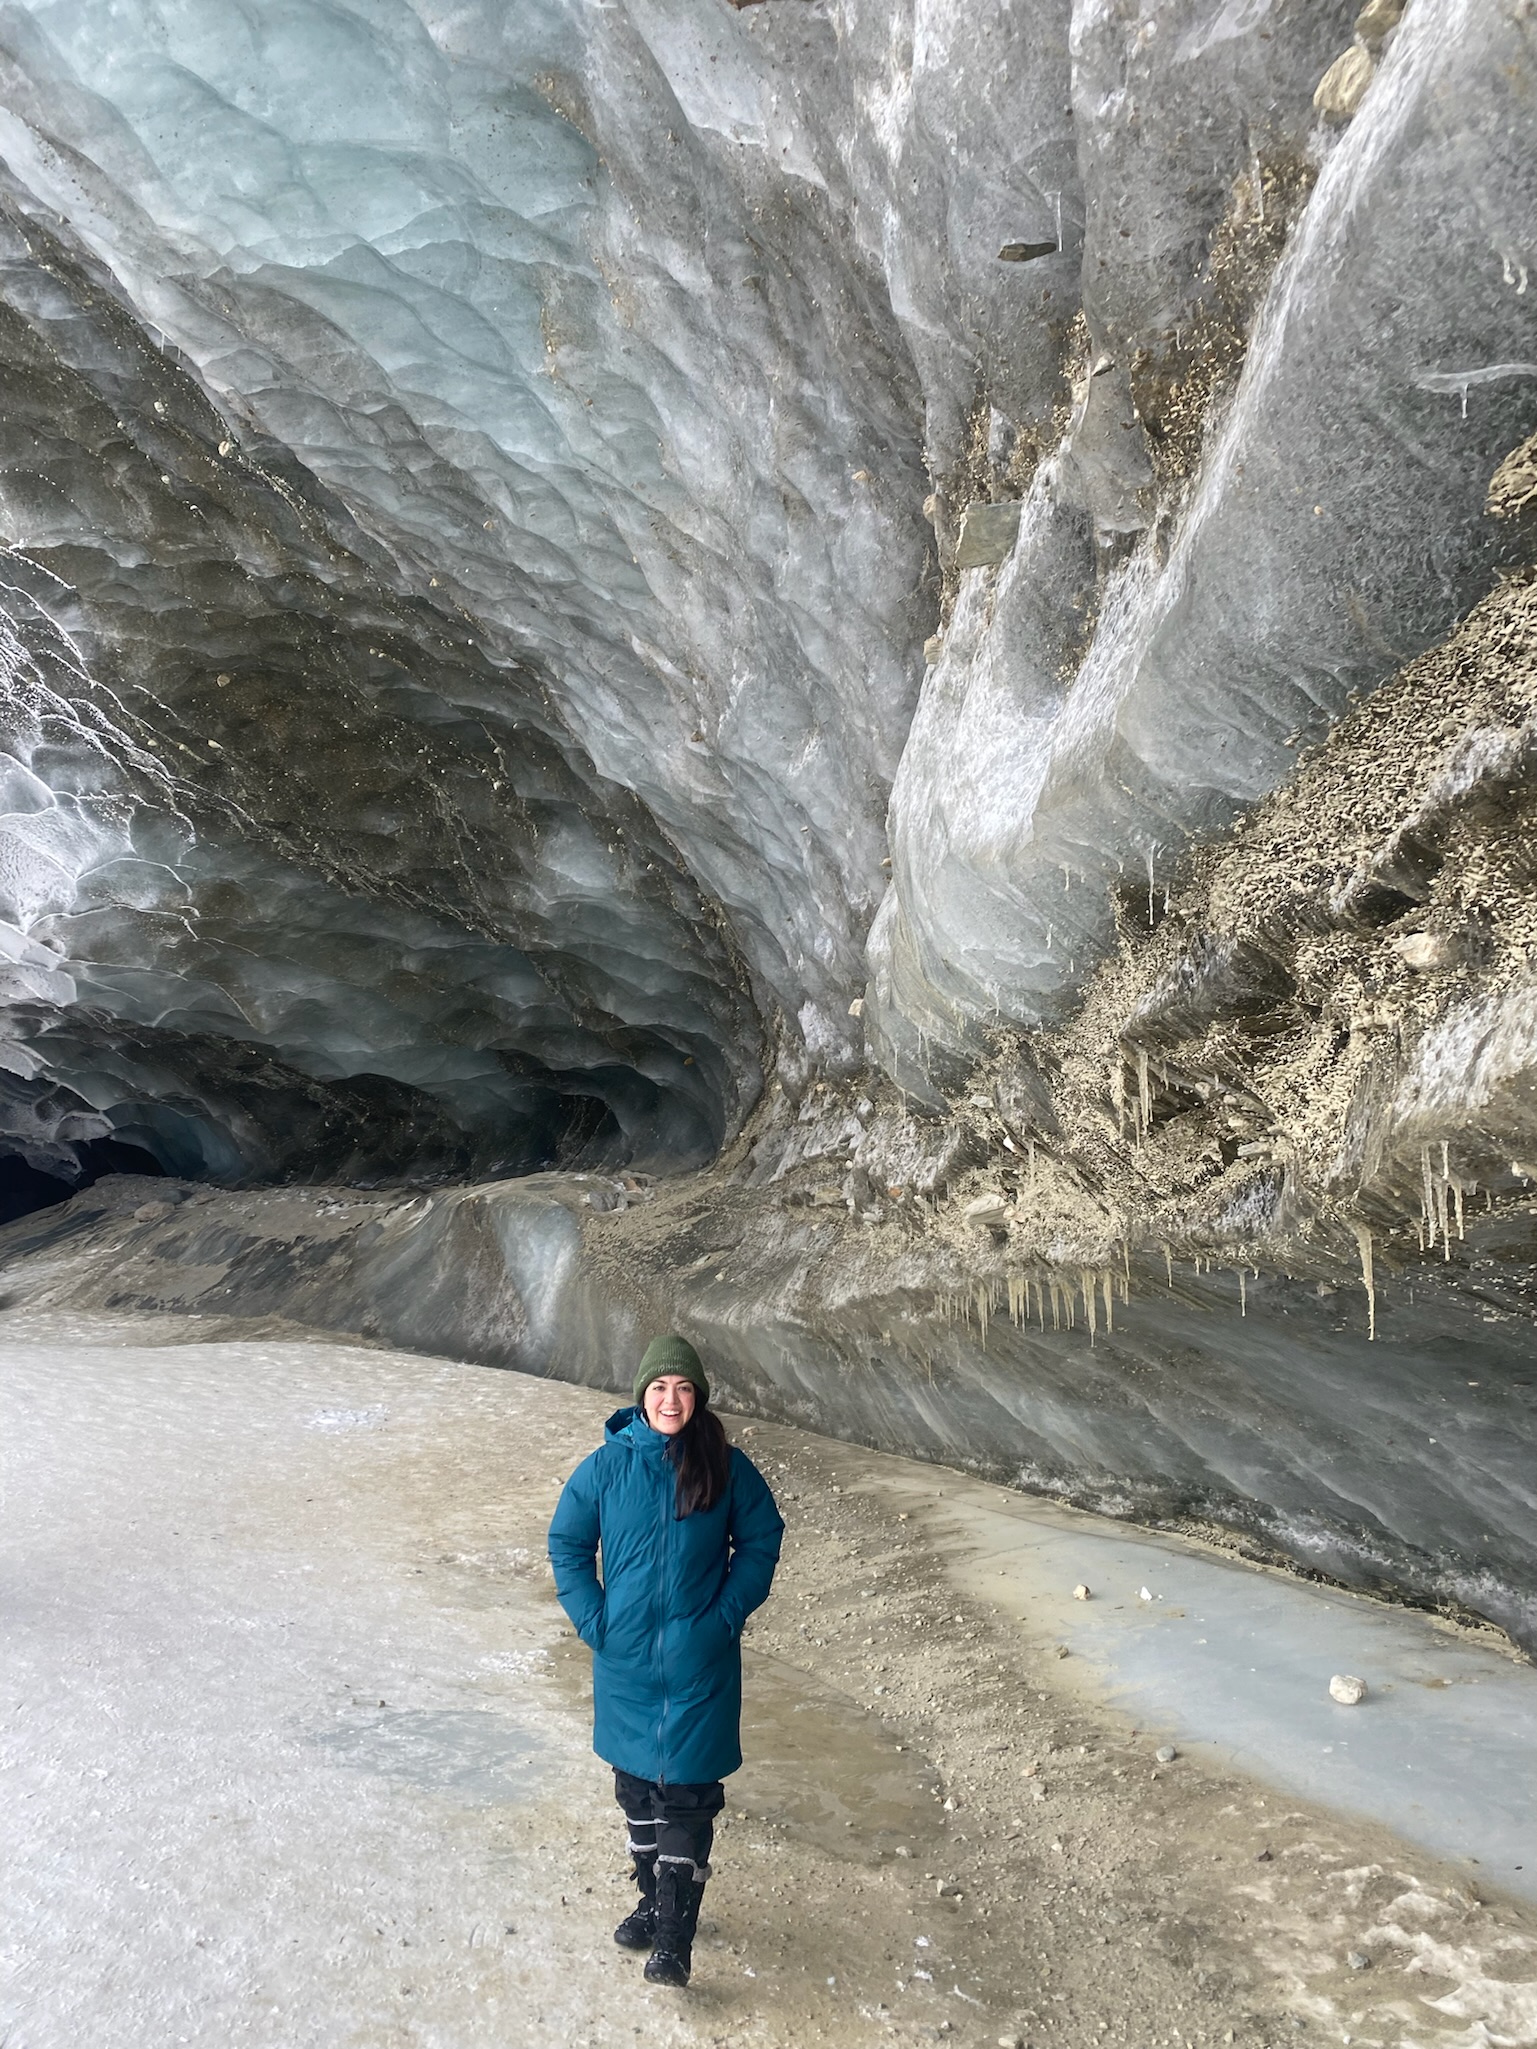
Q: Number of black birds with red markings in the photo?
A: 0